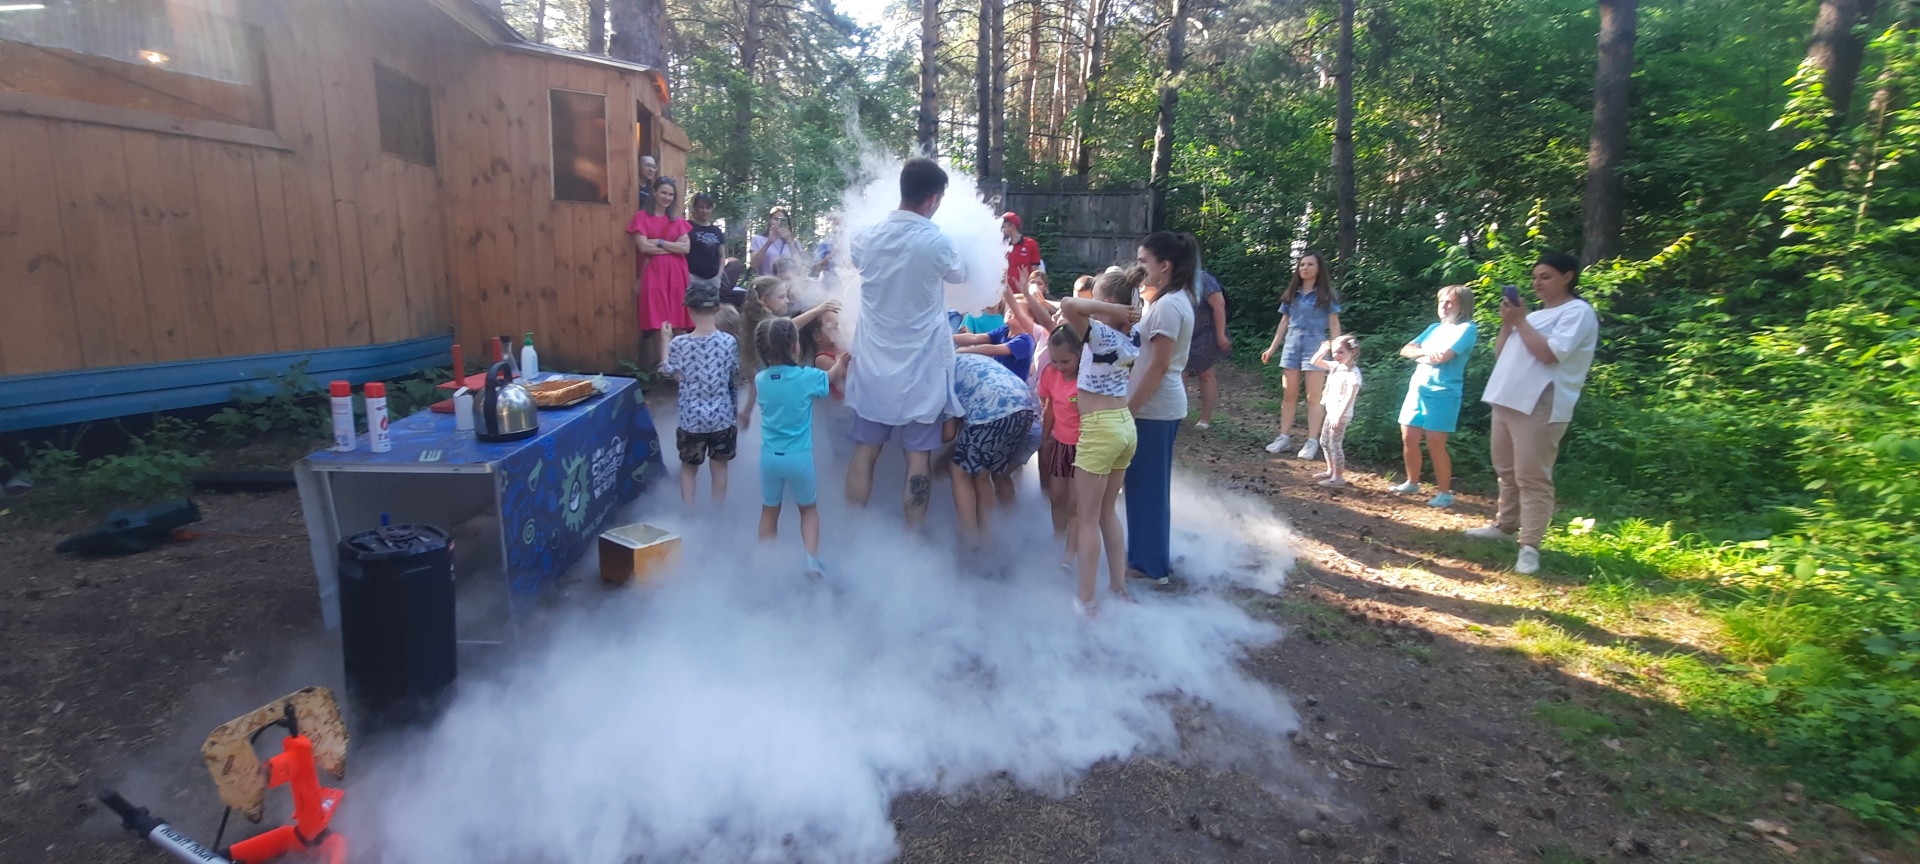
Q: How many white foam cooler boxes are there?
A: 1